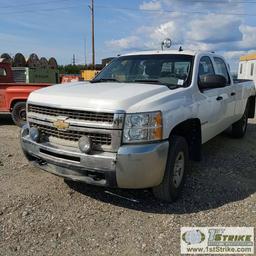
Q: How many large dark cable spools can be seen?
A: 5